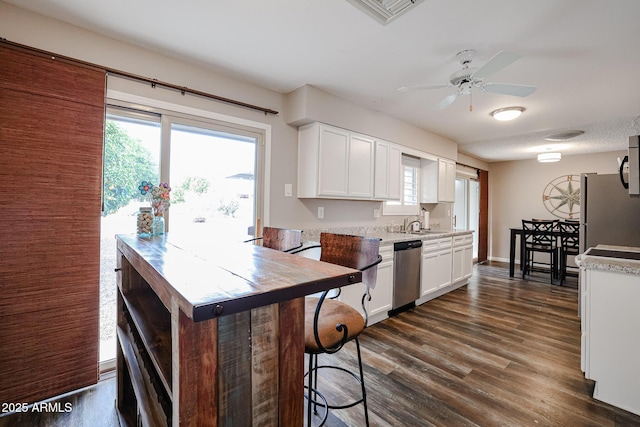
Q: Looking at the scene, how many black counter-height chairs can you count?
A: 4